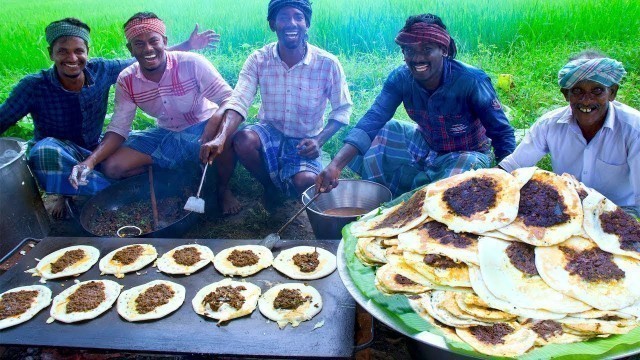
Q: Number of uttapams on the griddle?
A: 10